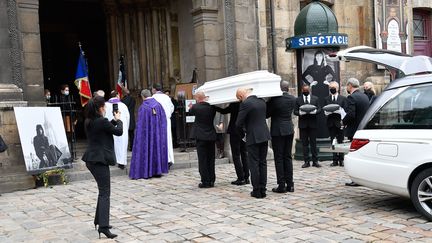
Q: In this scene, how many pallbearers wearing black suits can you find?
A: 4